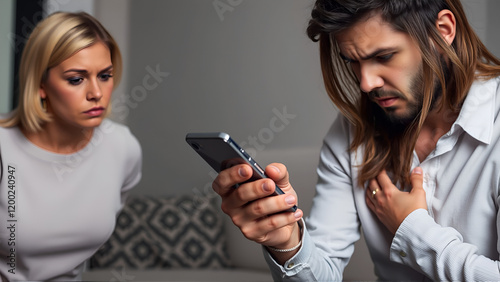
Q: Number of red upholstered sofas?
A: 0